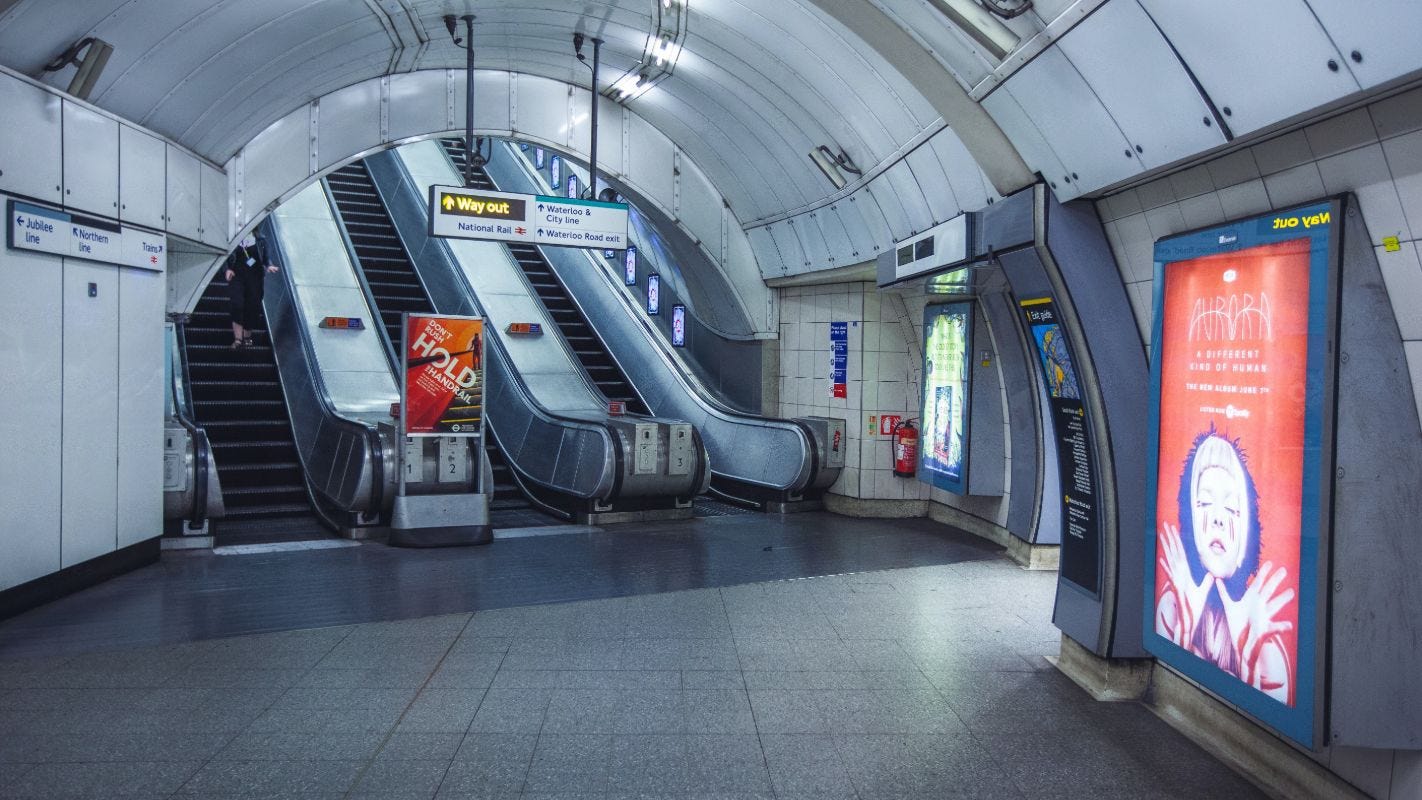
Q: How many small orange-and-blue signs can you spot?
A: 2